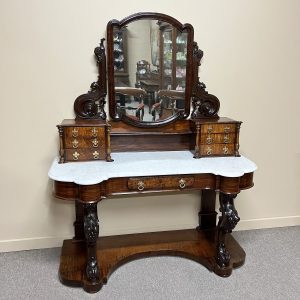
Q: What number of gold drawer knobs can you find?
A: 14